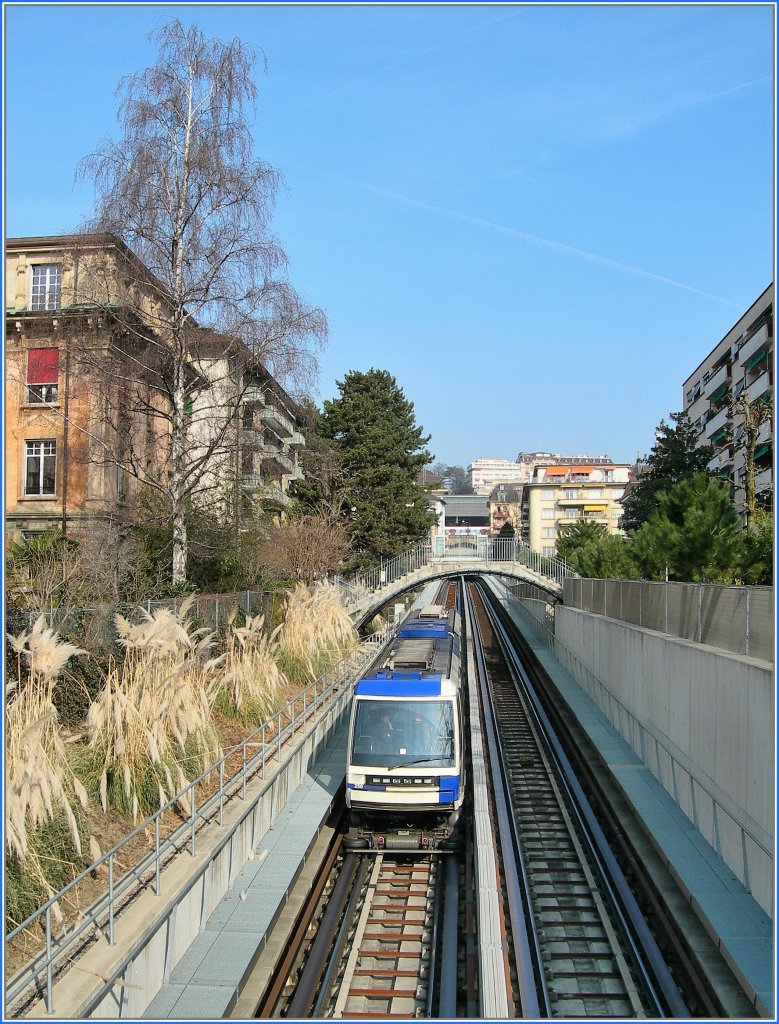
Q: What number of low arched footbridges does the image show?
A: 1